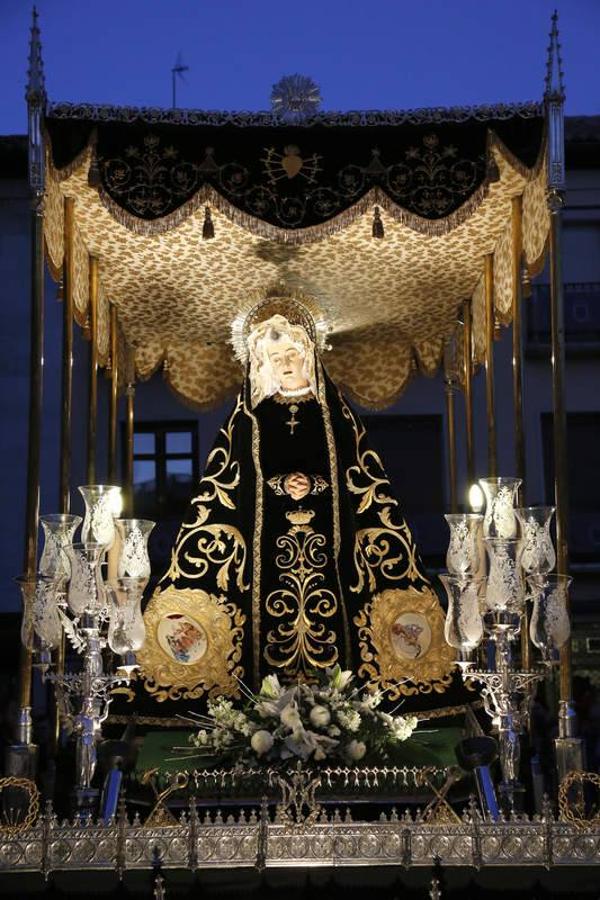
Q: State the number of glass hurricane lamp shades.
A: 12